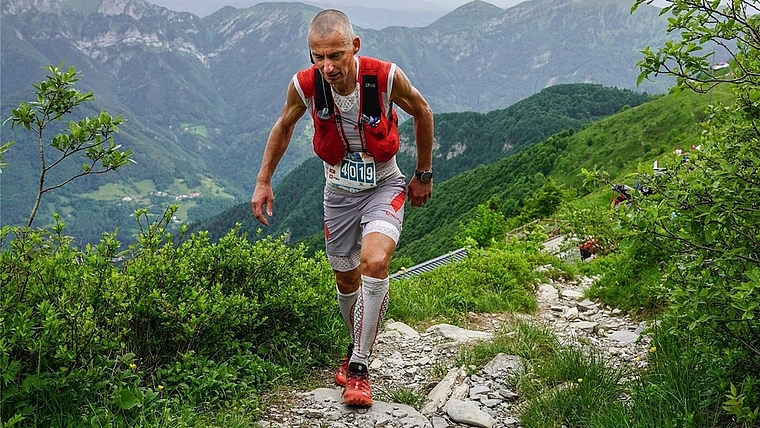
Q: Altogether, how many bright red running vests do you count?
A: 1